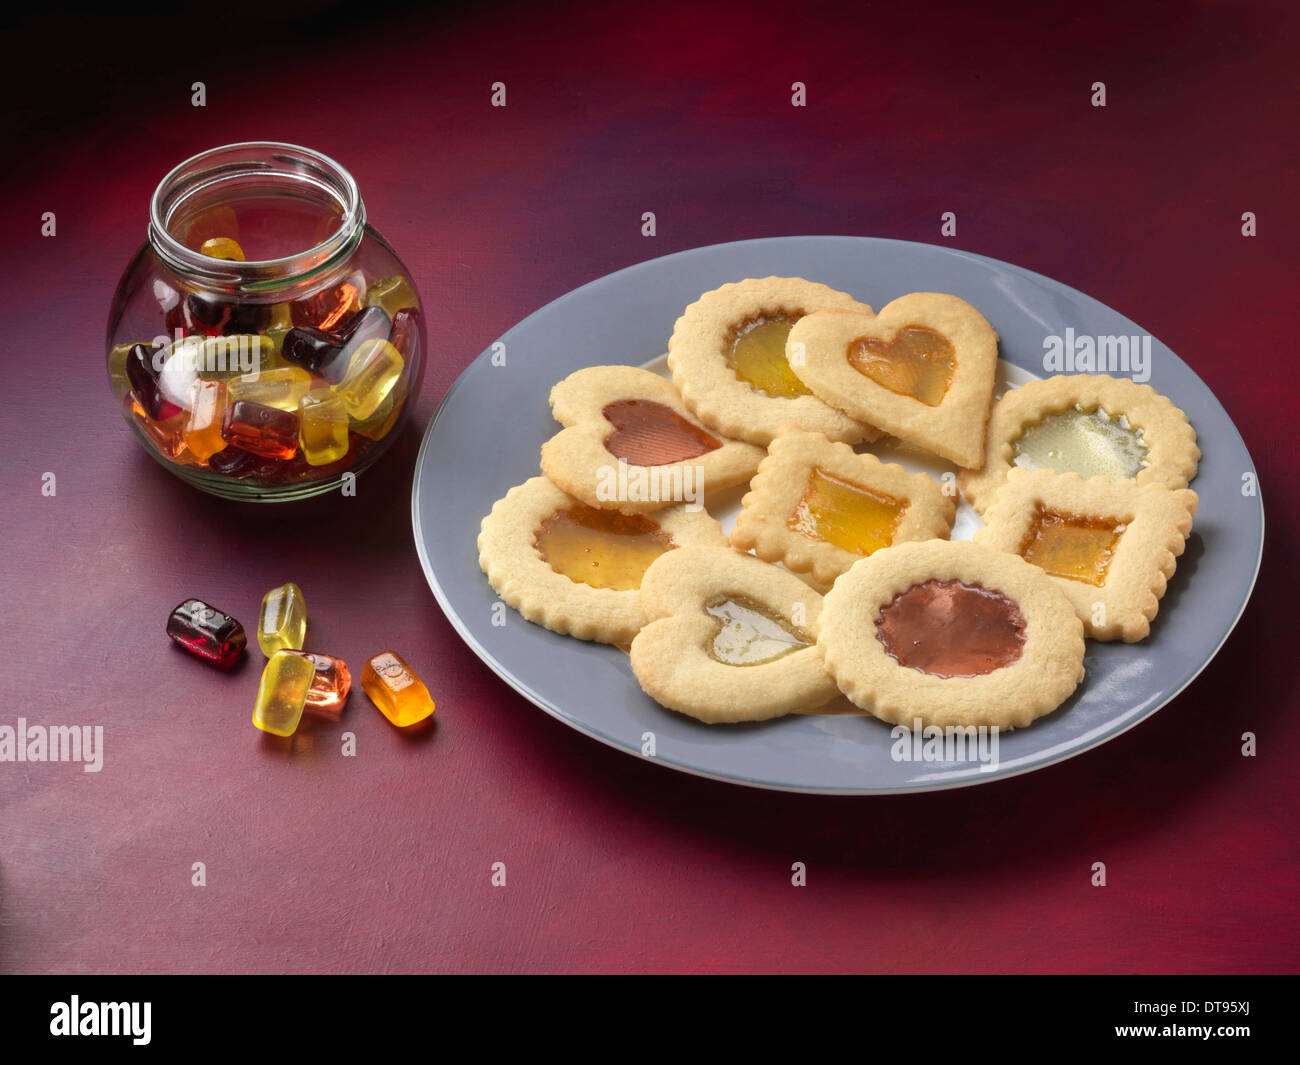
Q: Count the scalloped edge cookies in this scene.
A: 6